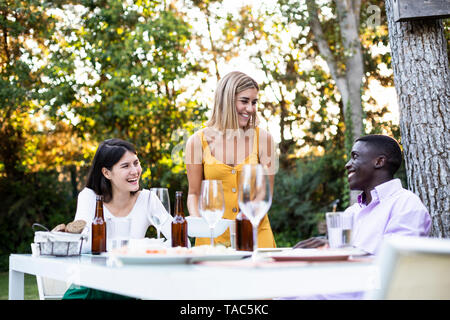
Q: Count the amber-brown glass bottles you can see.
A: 3